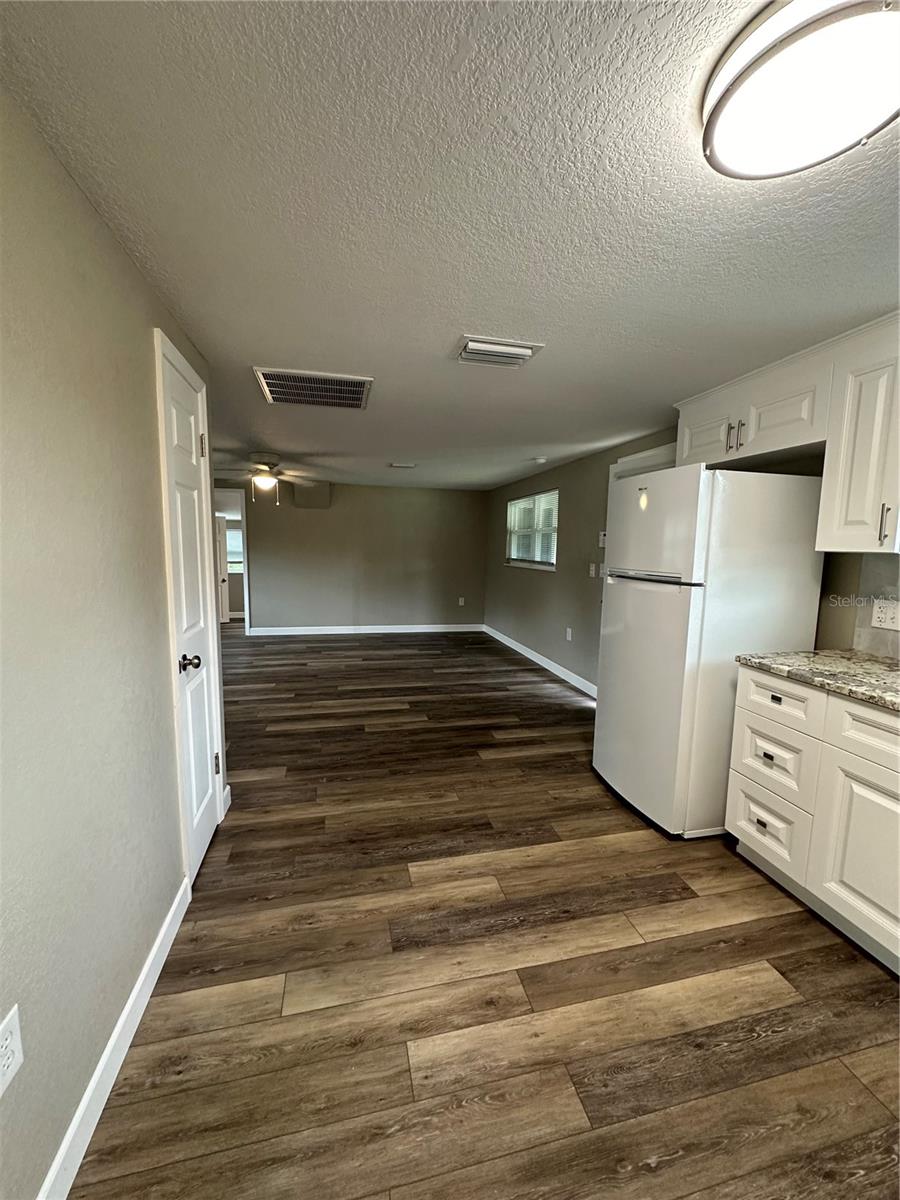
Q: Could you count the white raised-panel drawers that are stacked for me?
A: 3